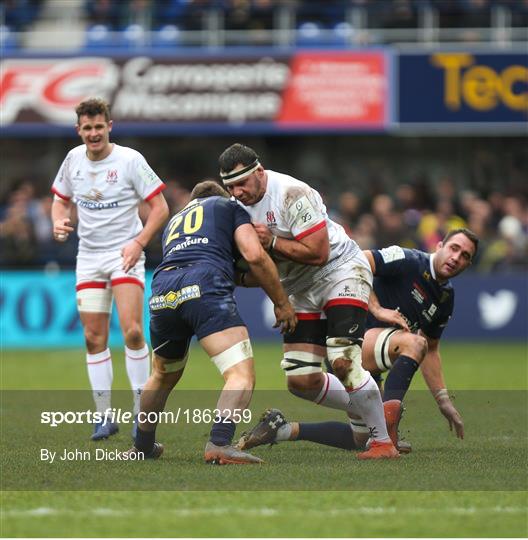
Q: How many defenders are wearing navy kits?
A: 2